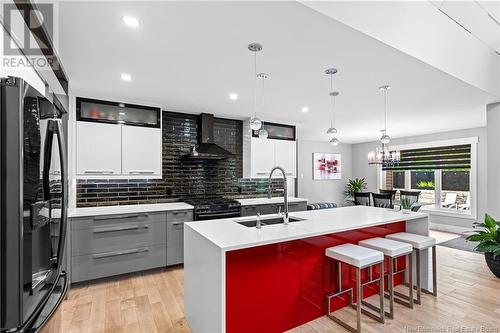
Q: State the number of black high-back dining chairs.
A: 4